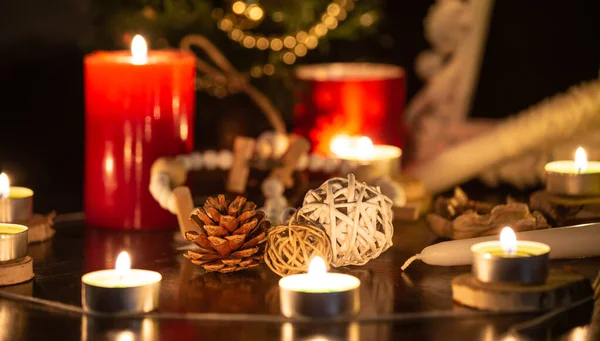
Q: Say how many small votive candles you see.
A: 7